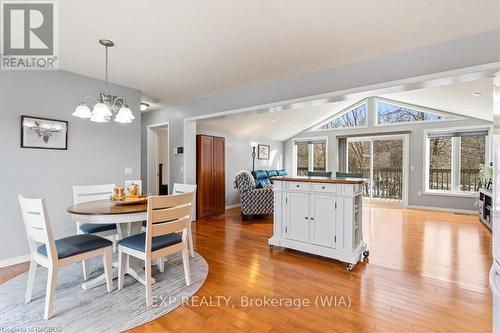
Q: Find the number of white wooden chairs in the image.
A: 4